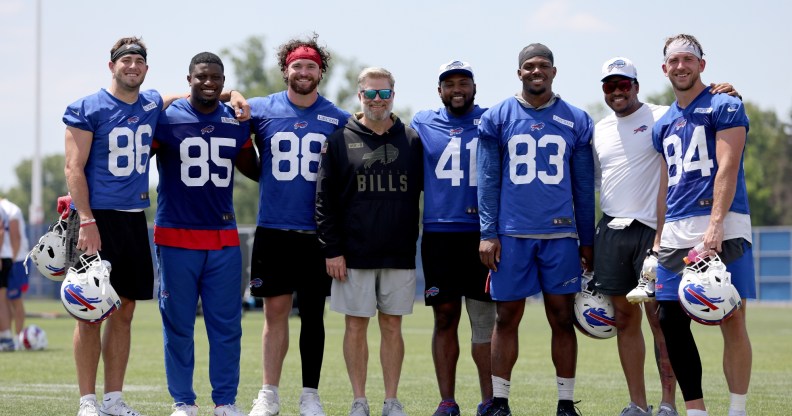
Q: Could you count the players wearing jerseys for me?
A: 6